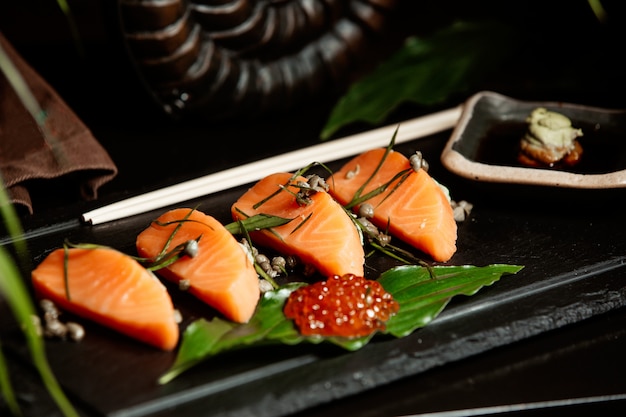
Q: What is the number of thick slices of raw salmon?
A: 4